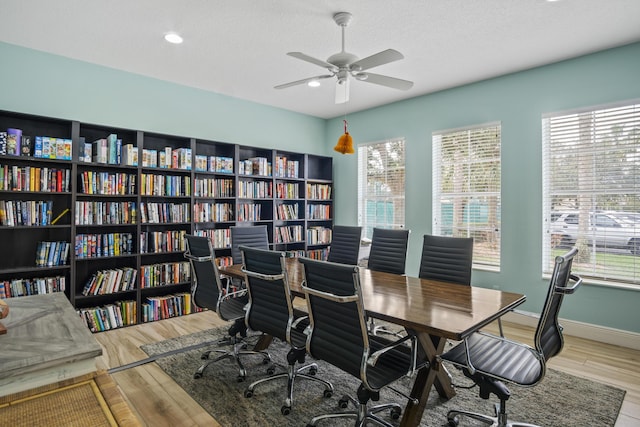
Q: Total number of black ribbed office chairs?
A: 8